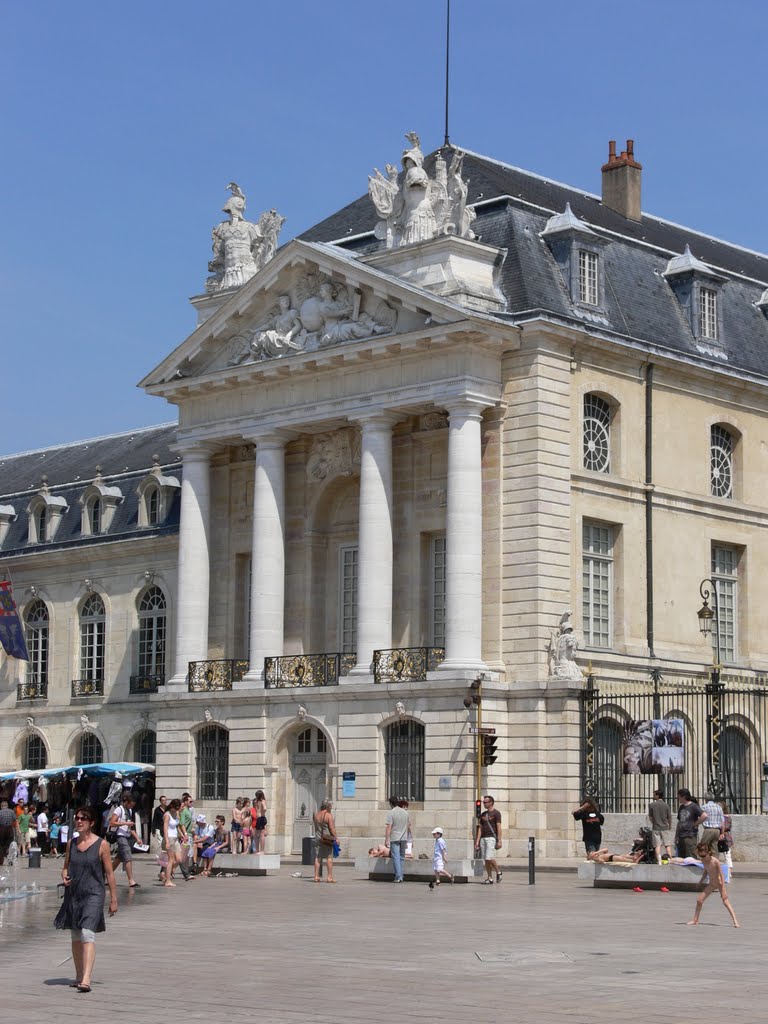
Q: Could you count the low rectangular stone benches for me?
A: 3